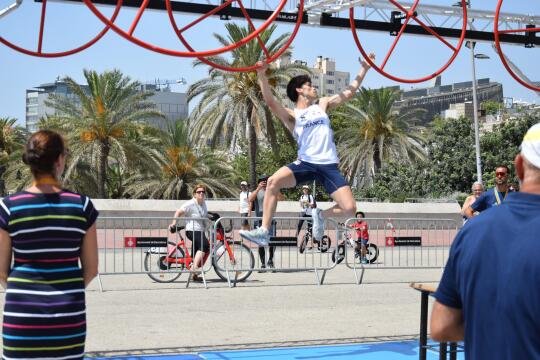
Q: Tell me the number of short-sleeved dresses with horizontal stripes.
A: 1